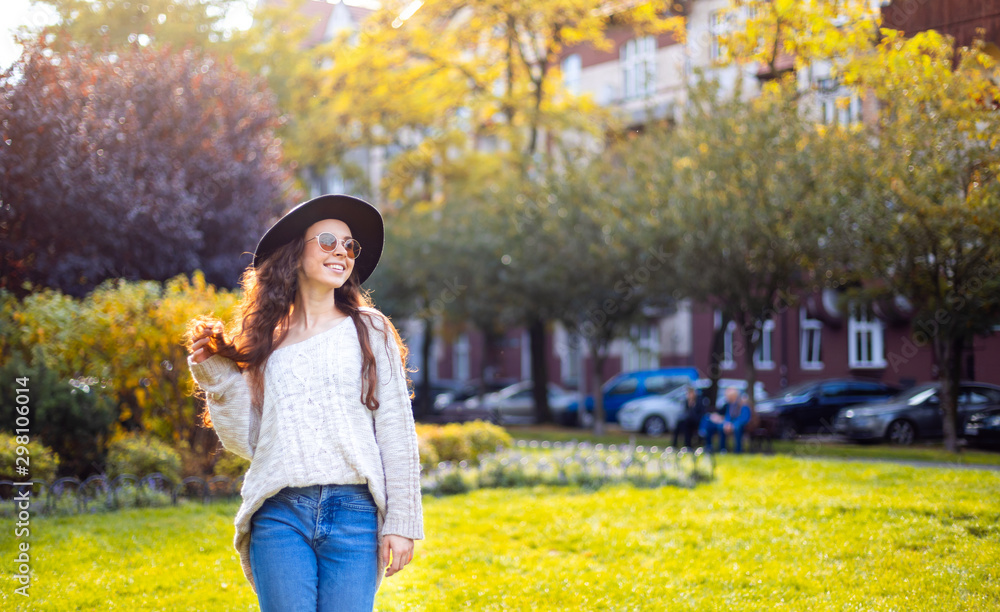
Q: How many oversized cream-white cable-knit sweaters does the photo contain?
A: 1